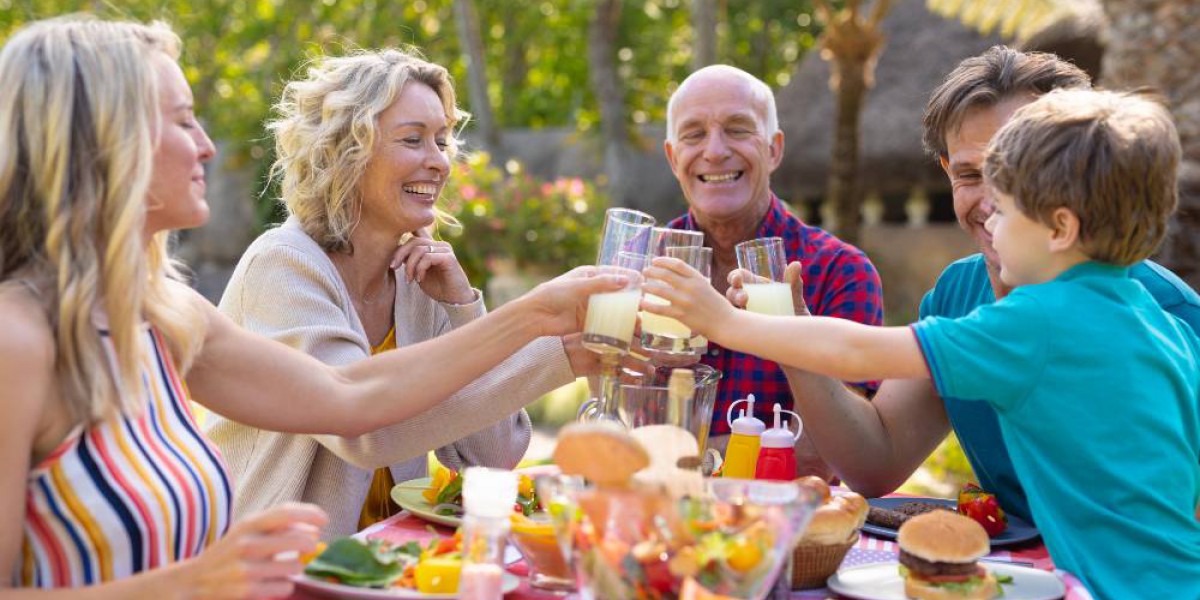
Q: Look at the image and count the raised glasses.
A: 5